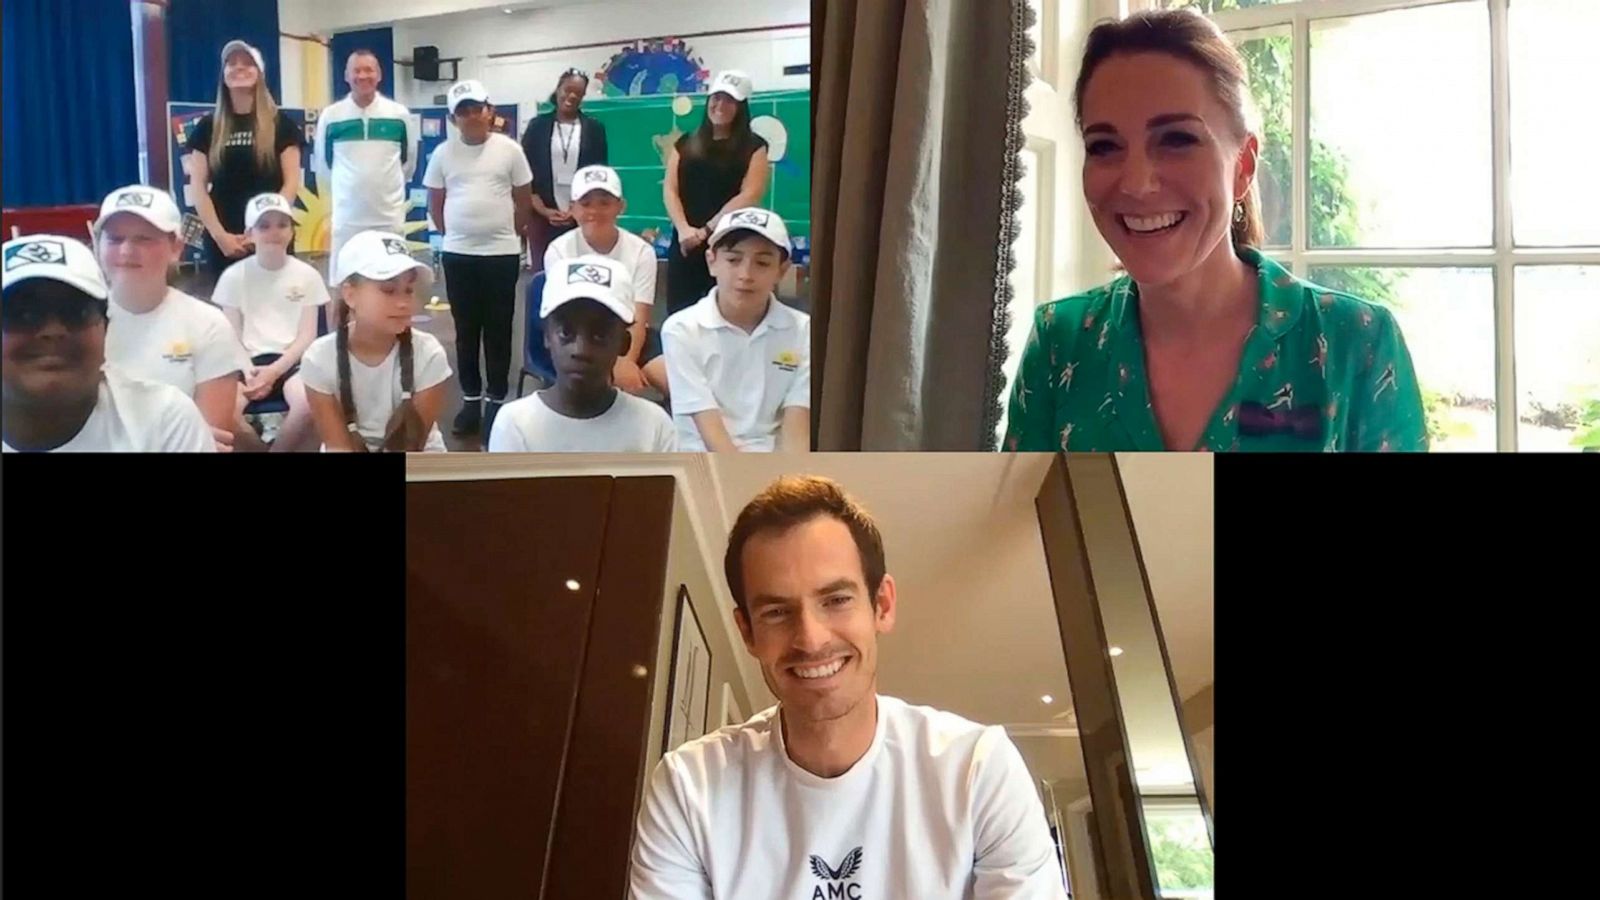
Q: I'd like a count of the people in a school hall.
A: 12